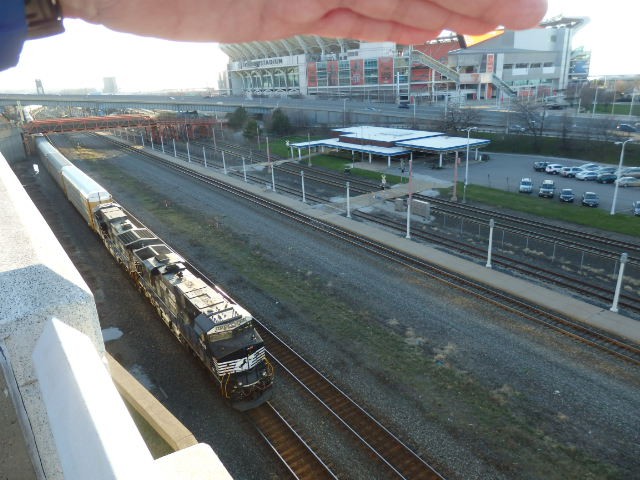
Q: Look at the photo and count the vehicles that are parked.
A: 14